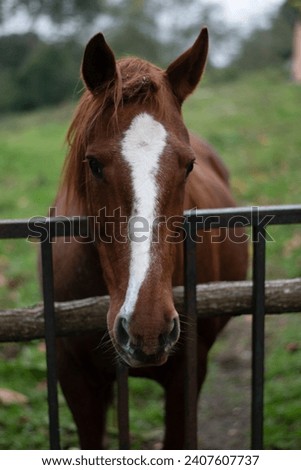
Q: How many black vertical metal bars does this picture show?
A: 4